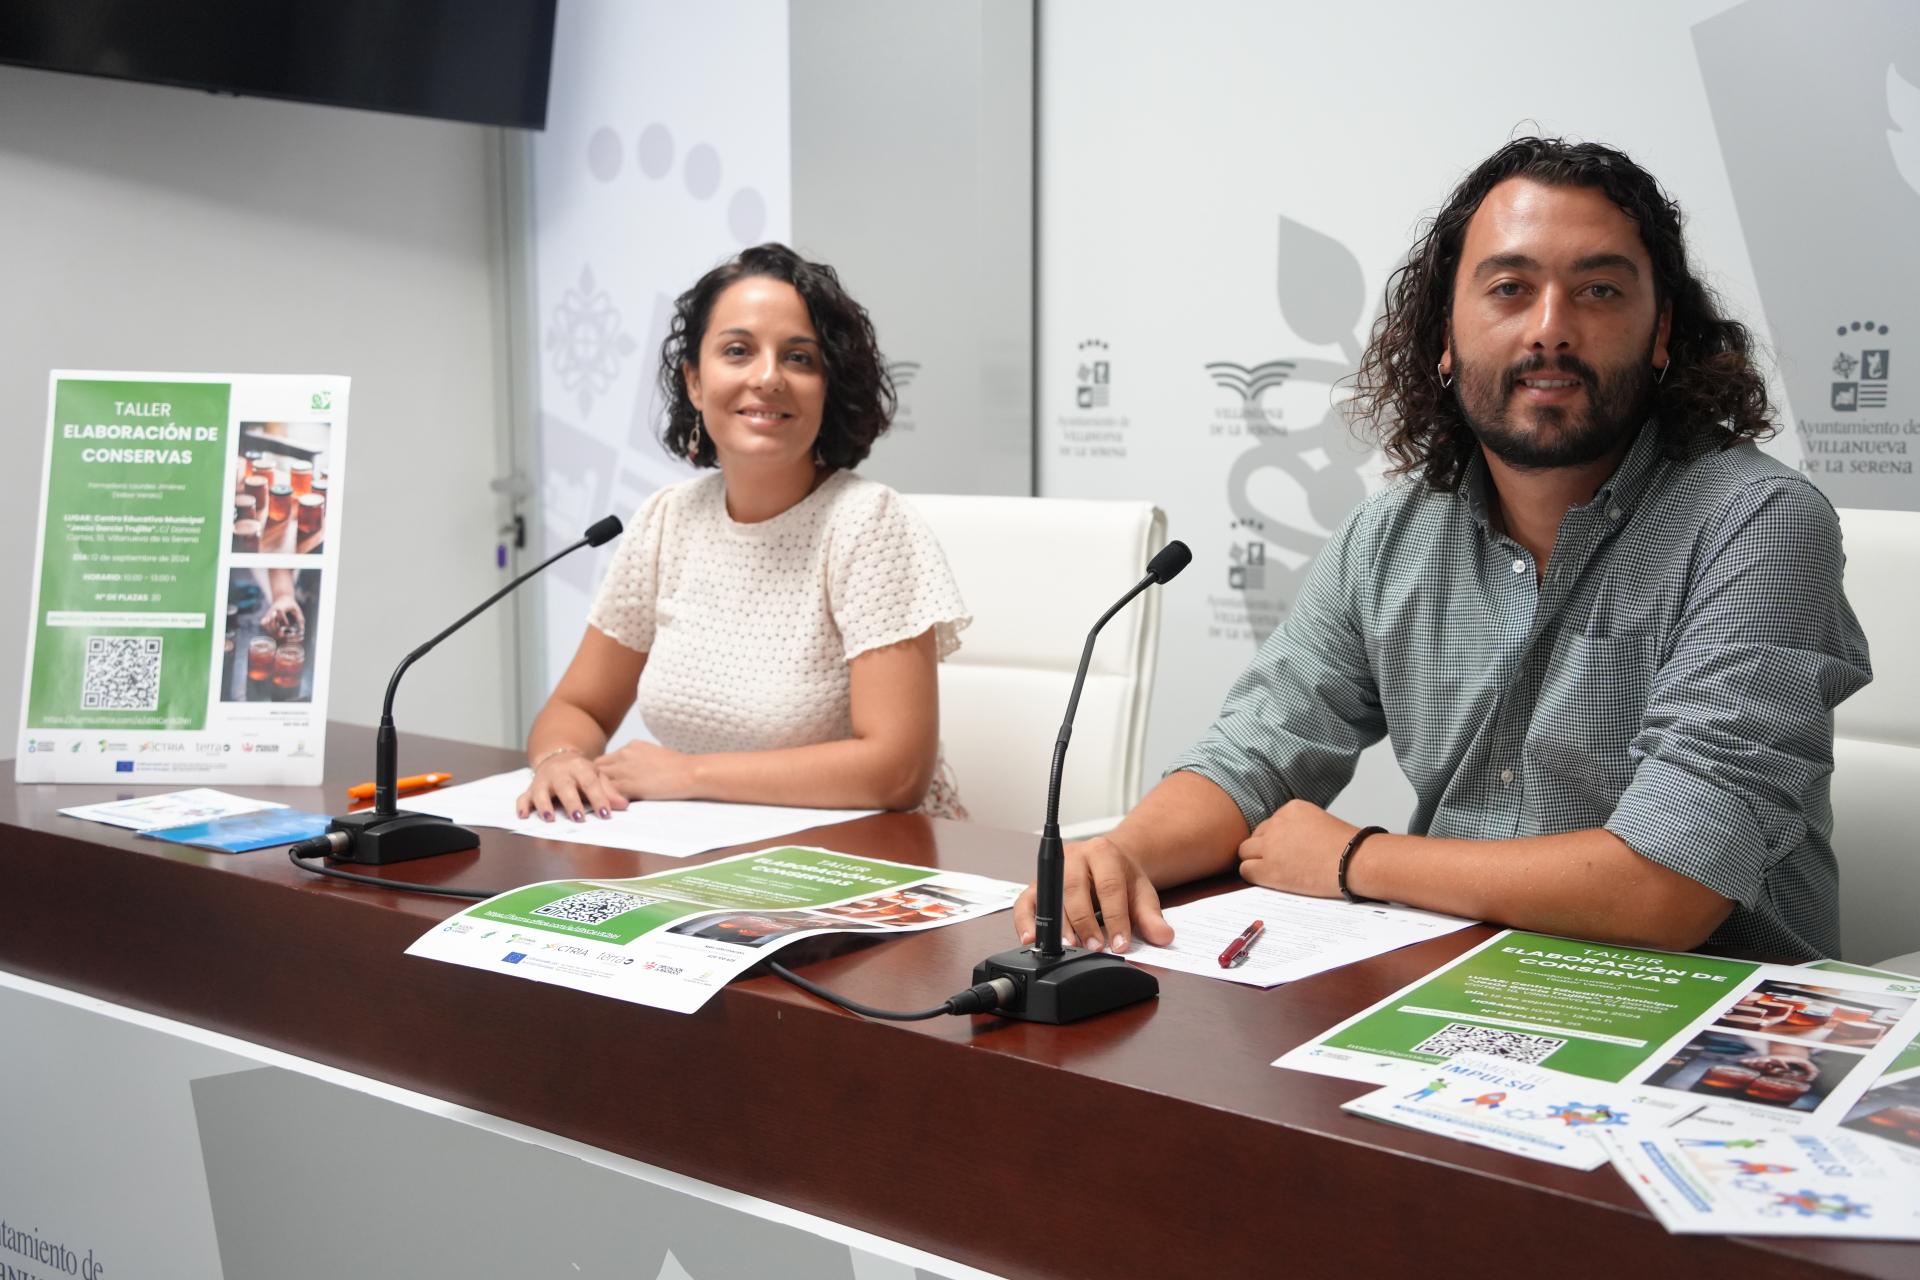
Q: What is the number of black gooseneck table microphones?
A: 2